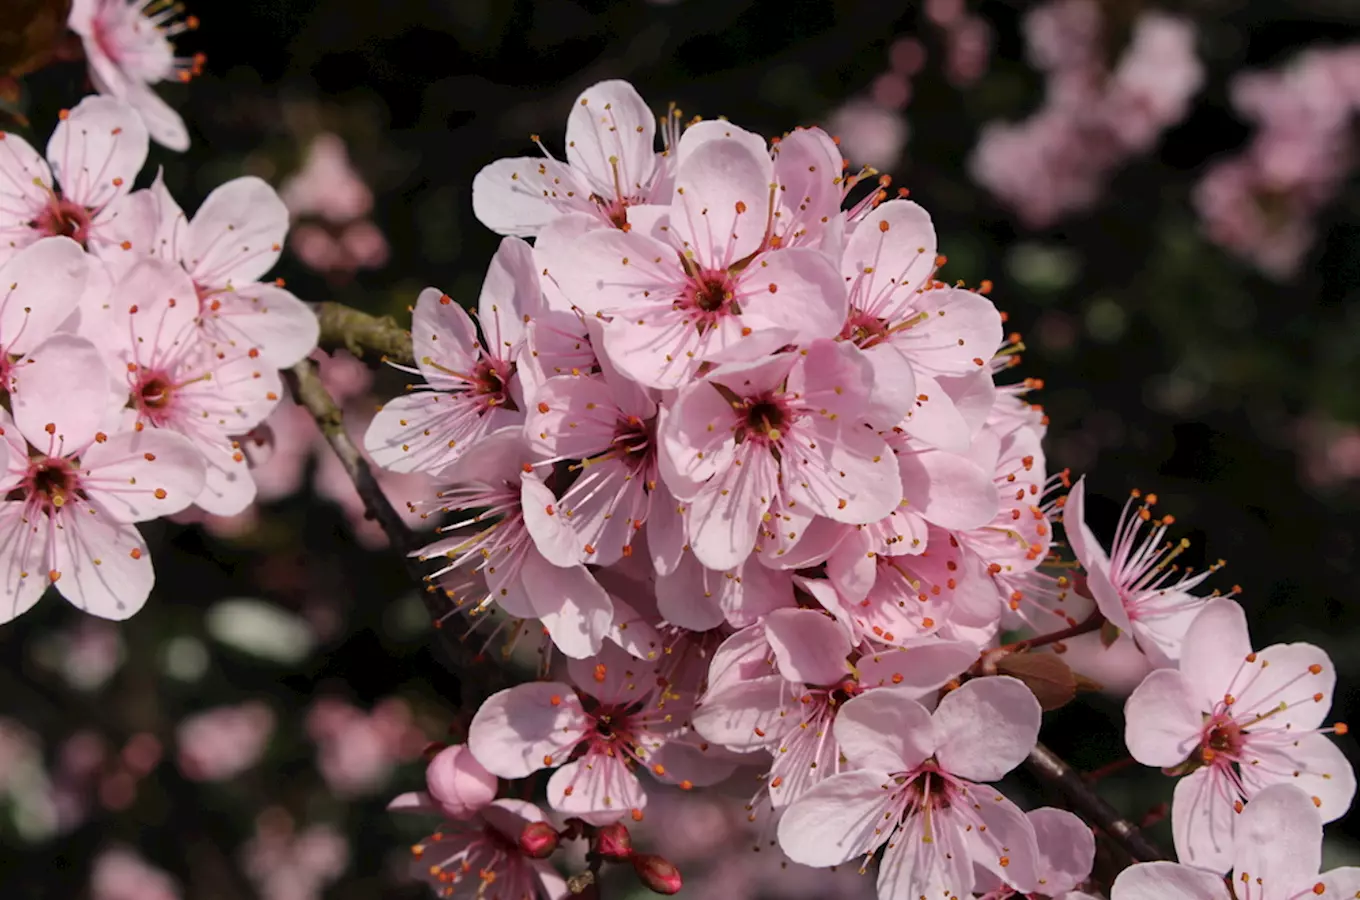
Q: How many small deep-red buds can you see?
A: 3